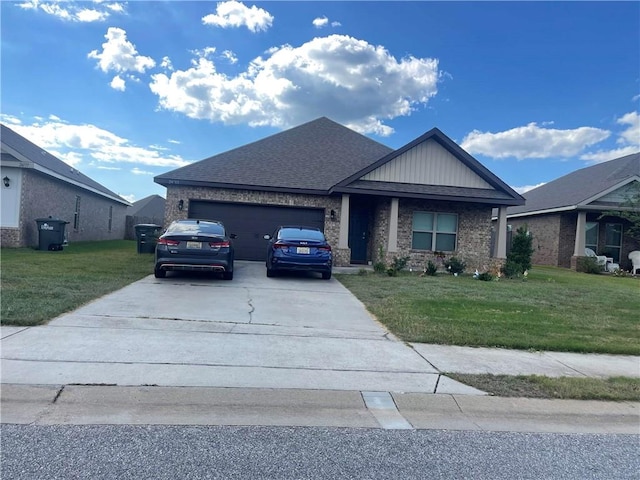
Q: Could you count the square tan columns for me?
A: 4